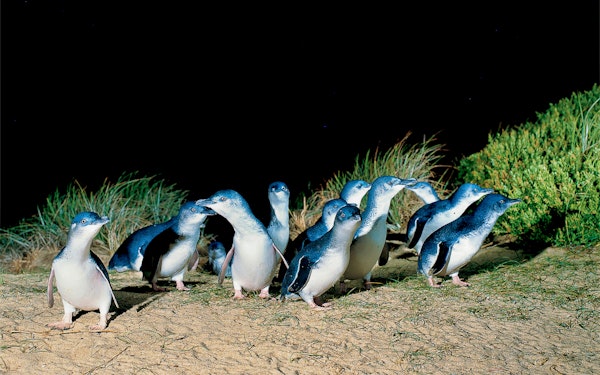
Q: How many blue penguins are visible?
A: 13